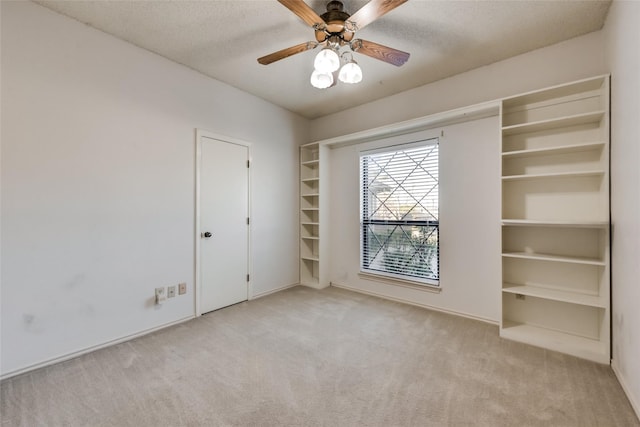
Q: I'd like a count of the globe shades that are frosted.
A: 3